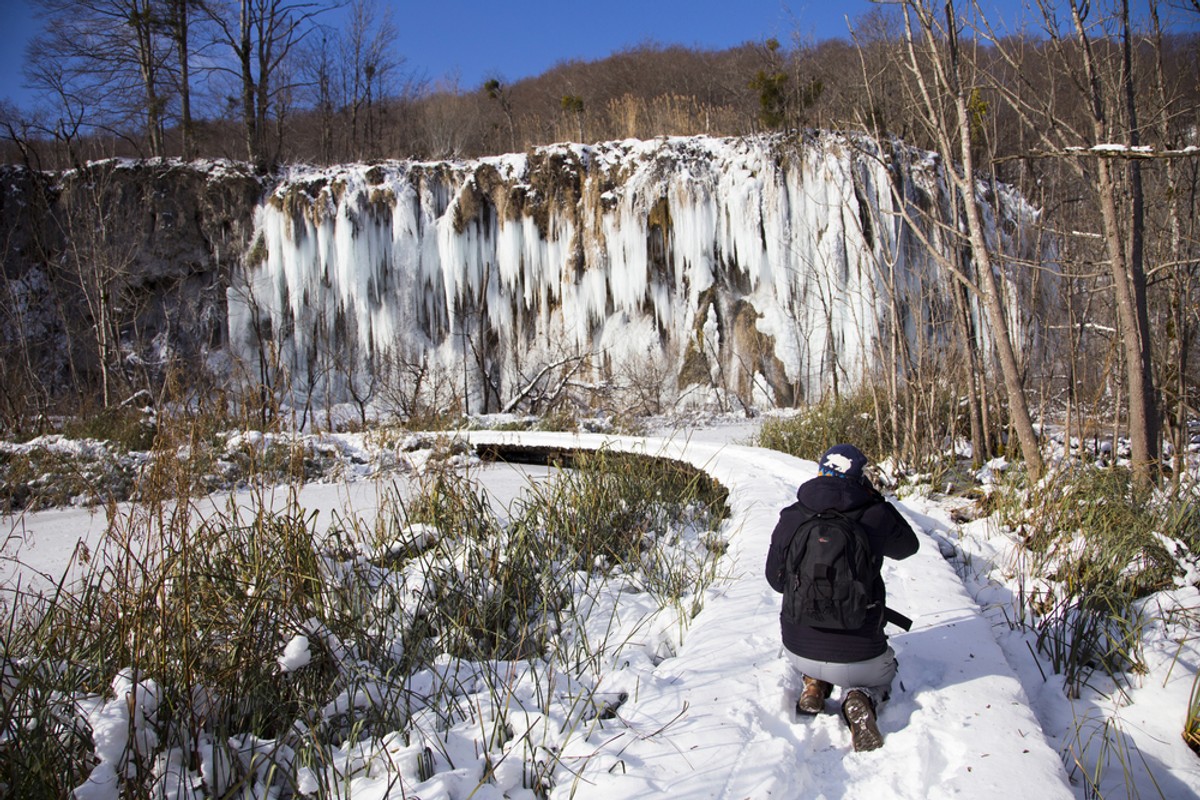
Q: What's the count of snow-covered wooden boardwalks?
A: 1